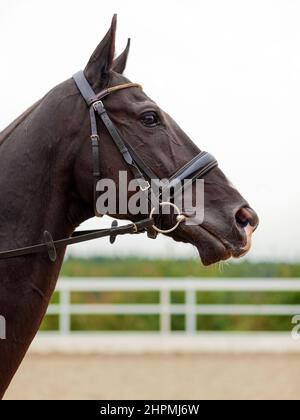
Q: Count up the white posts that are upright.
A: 3